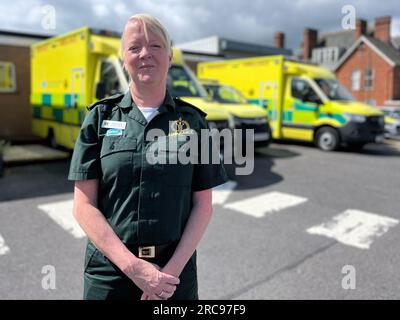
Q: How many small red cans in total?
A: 0